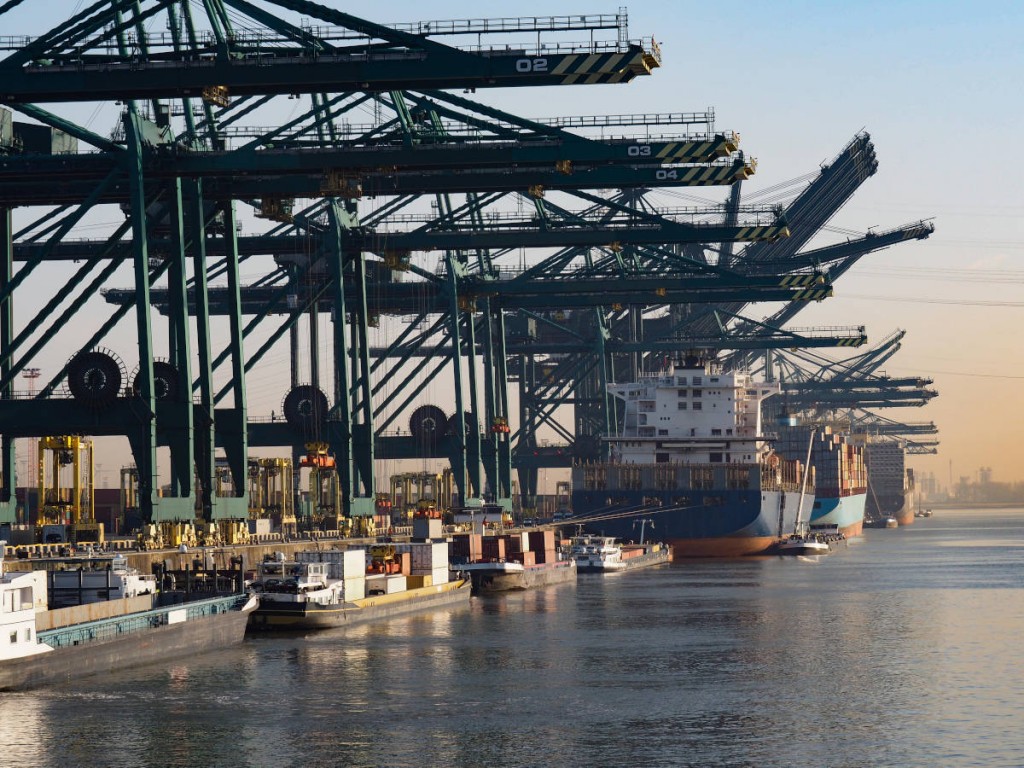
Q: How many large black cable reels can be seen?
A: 5